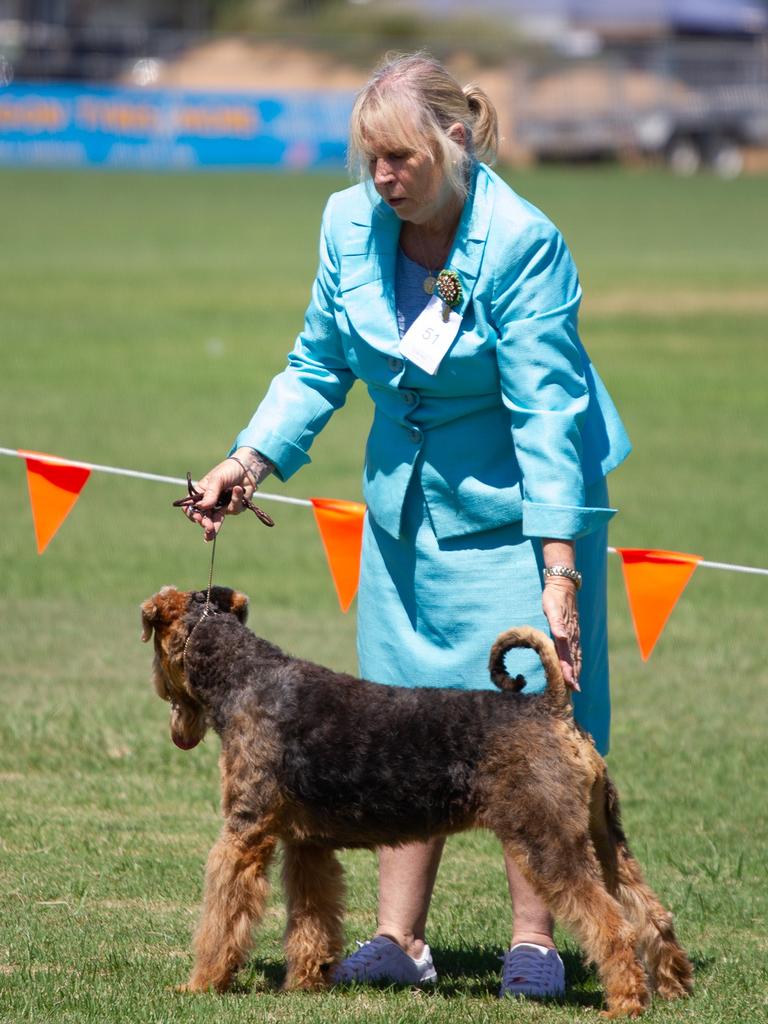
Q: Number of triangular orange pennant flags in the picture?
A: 3